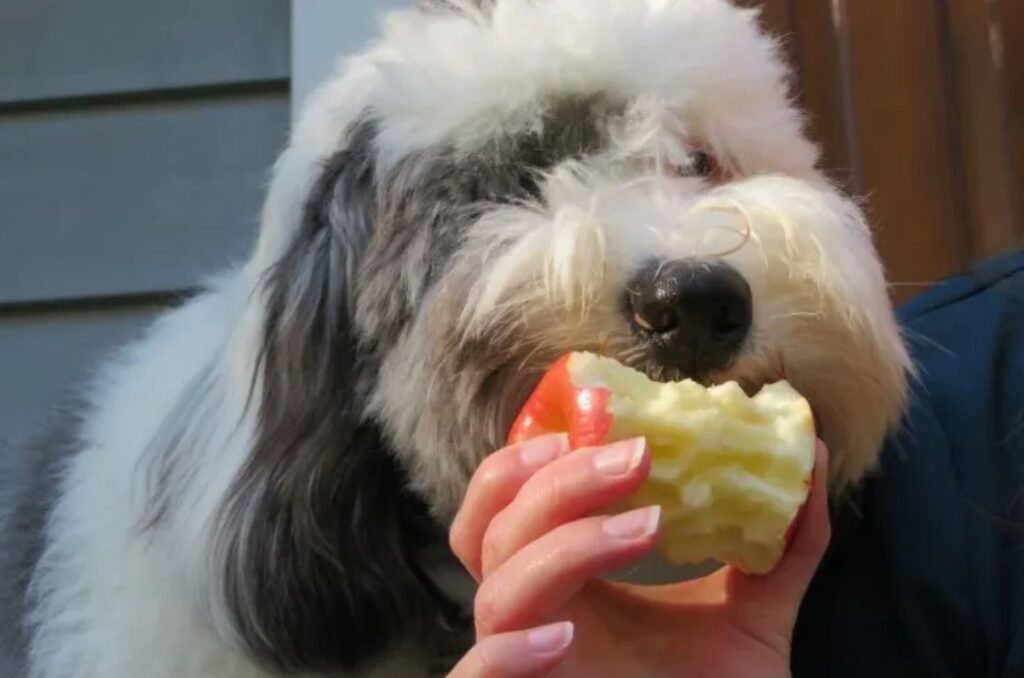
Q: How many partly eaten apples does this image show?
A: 1